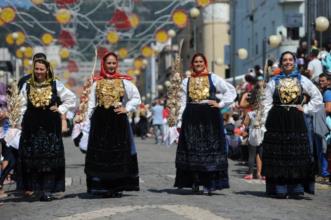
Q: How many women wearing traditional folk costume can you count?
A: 4